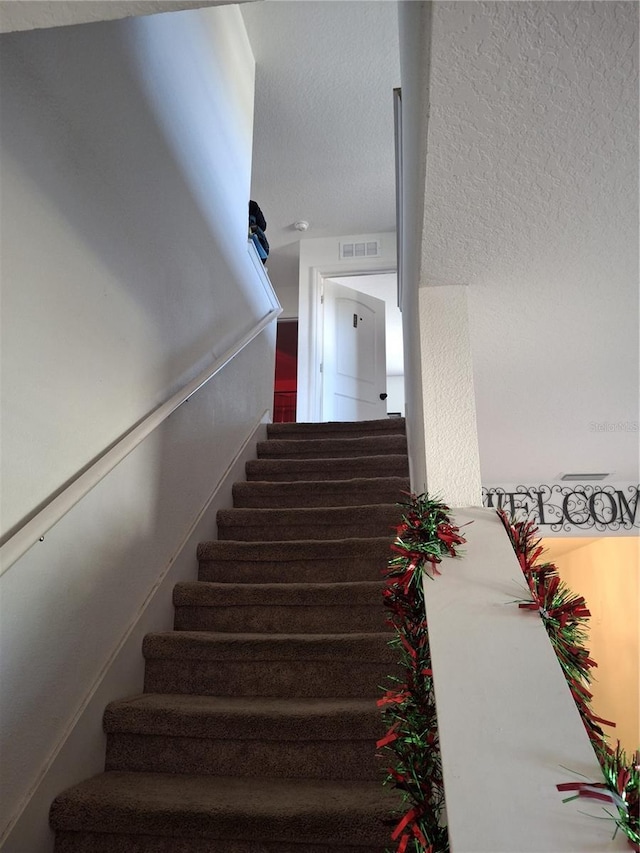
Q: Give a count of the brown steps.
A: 10